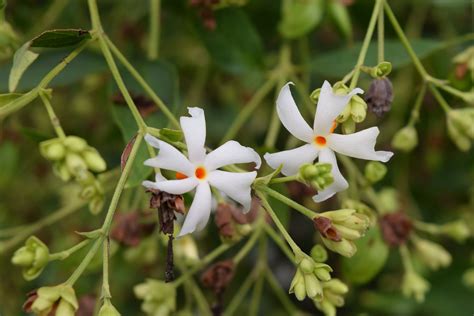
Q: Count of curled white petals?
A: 11